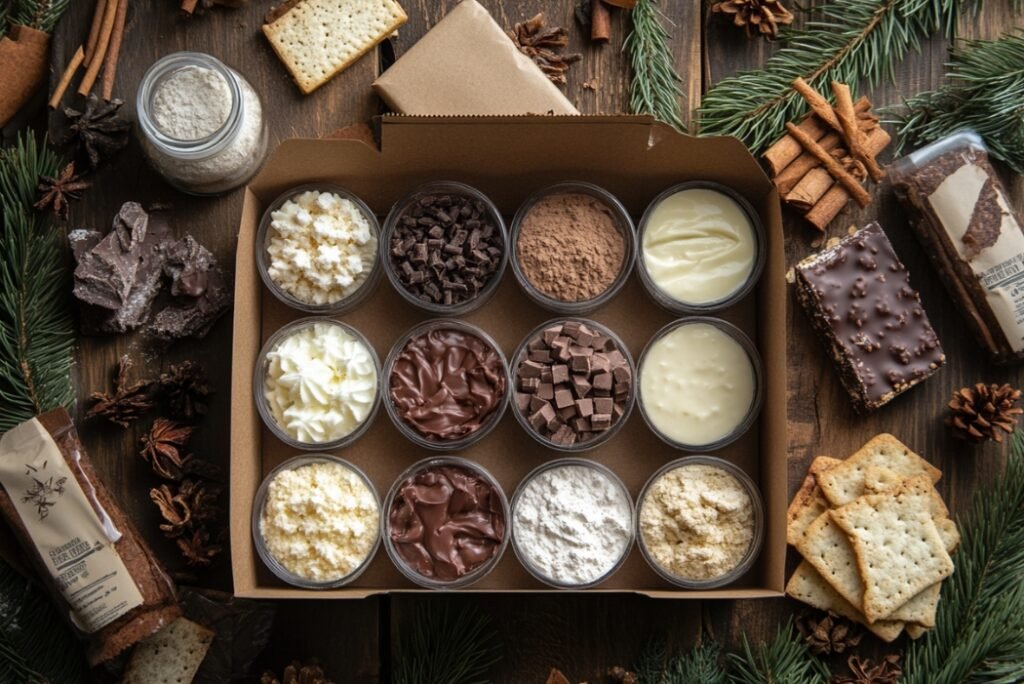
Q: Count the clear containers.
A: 13